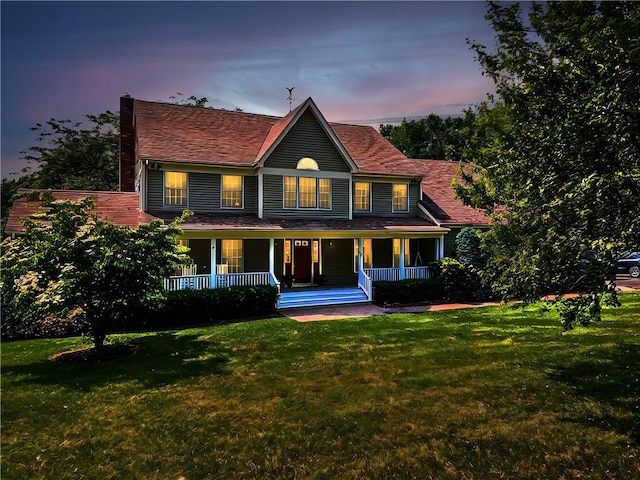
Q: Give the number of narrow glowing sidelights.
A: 2